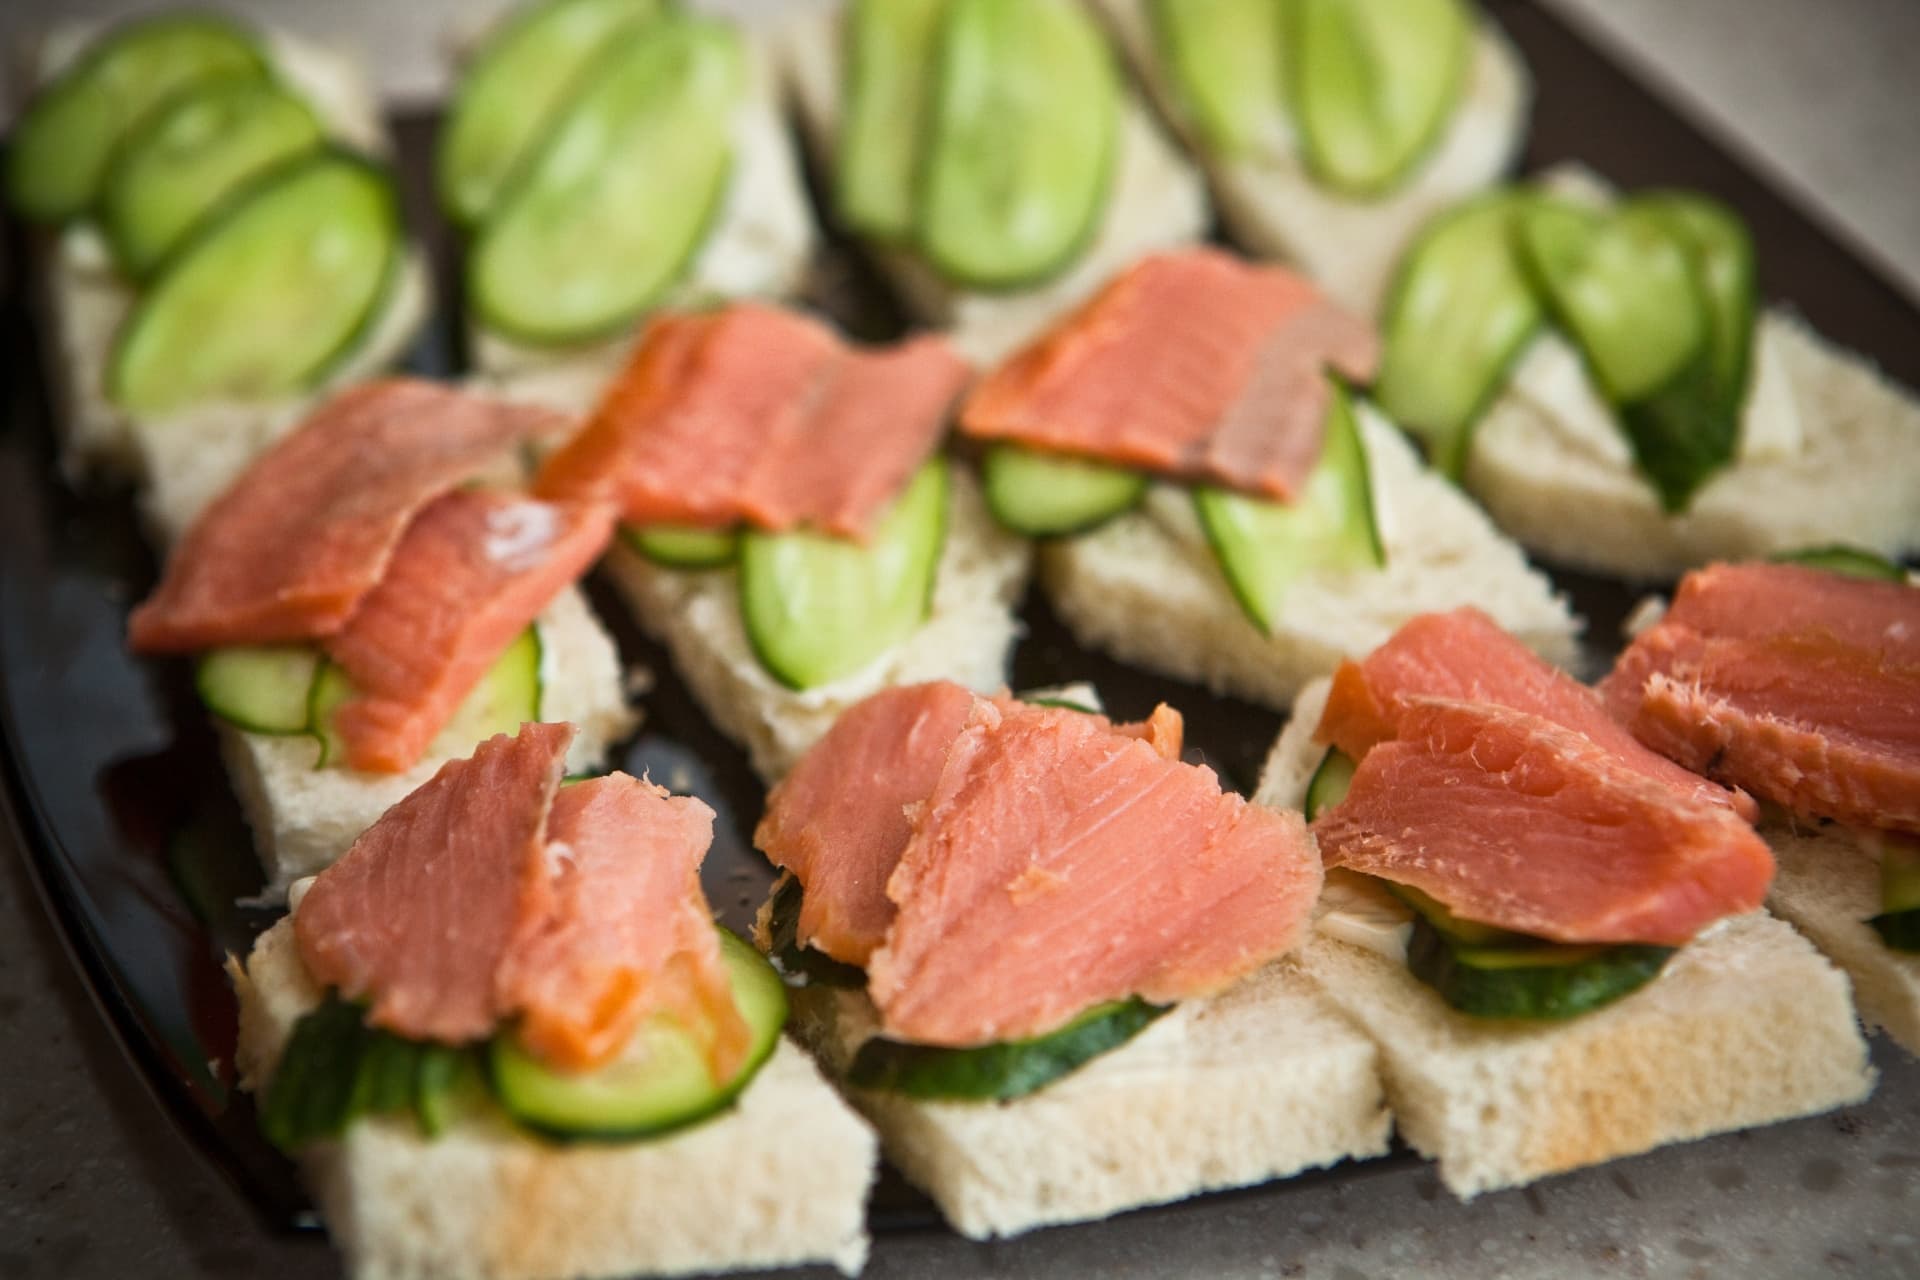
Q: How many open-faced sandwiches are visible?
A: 12